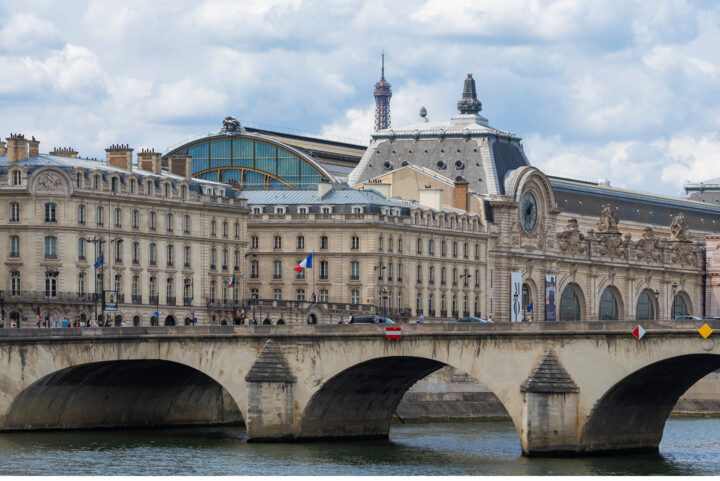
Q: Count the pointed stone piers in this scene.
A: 2